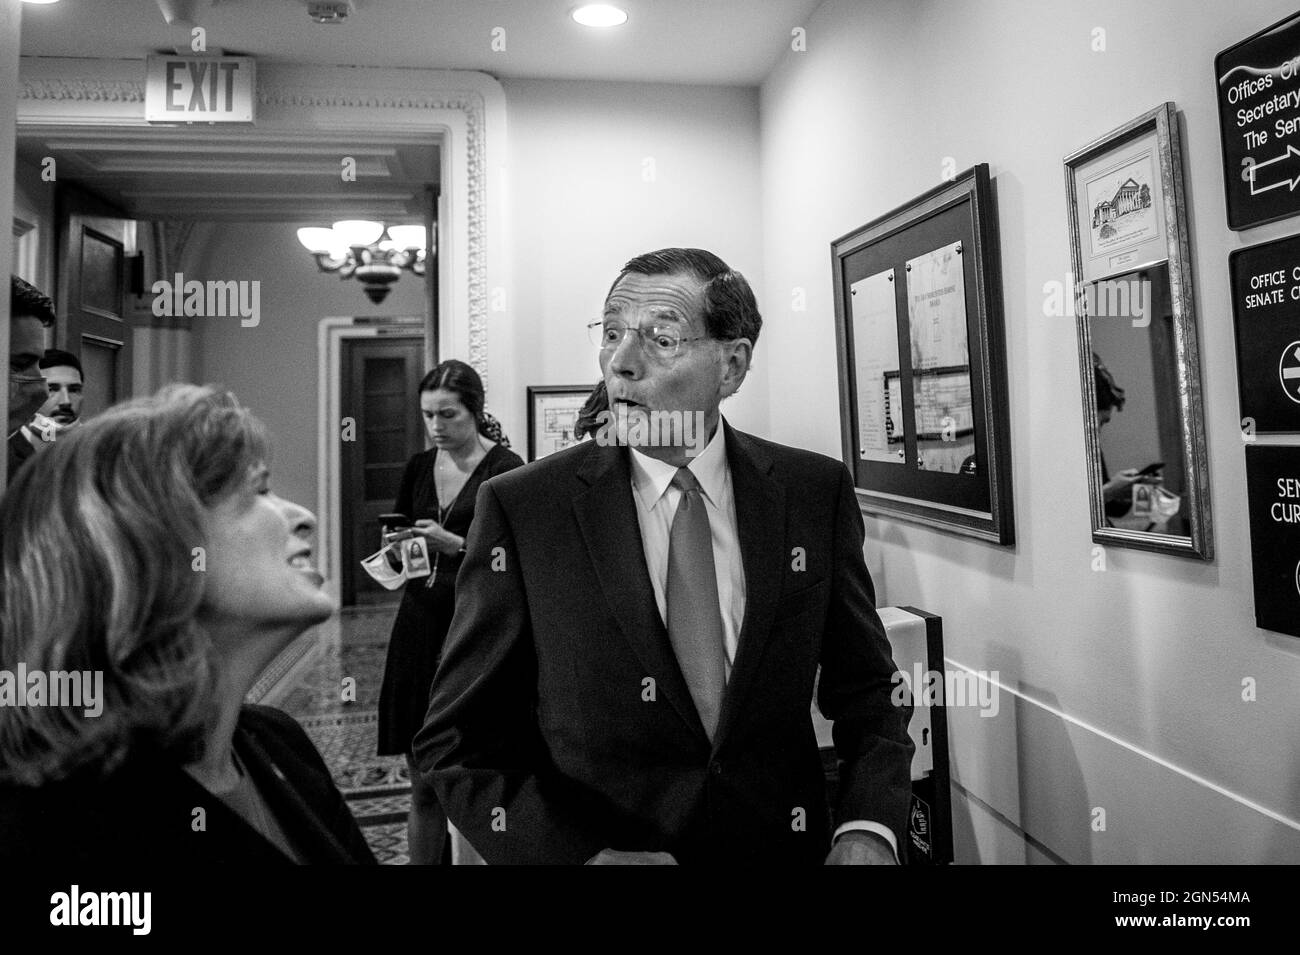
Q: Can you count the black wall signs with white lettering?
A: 3